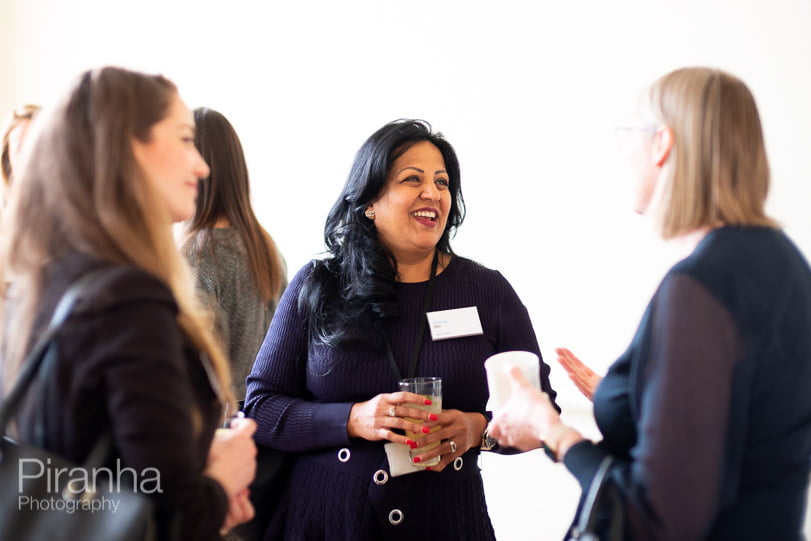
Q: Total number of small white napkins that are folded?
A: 1